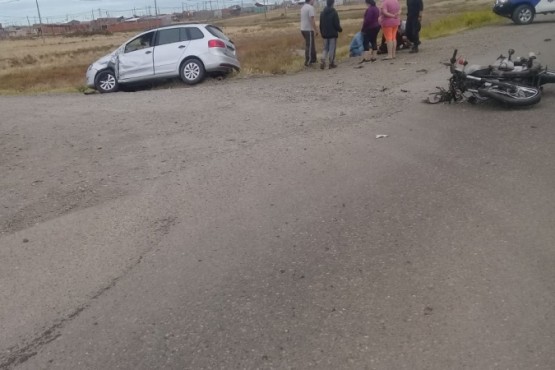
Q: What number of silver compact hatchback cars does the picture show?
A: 1